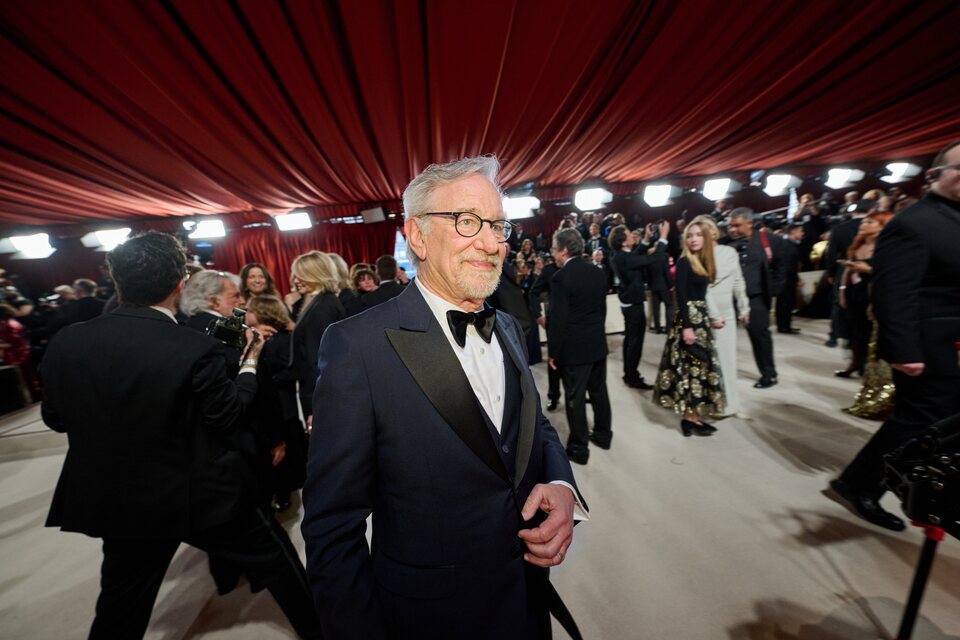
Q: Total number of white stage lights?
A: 11